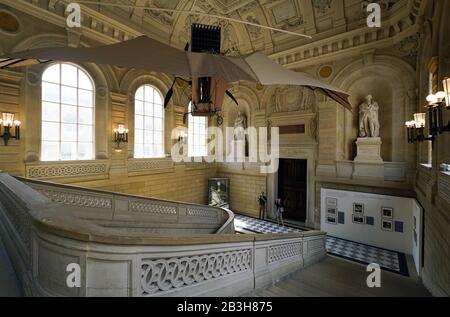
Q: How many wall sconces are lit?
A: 5